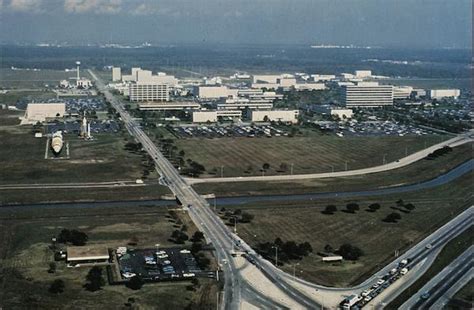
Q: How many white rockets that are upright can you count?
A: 2